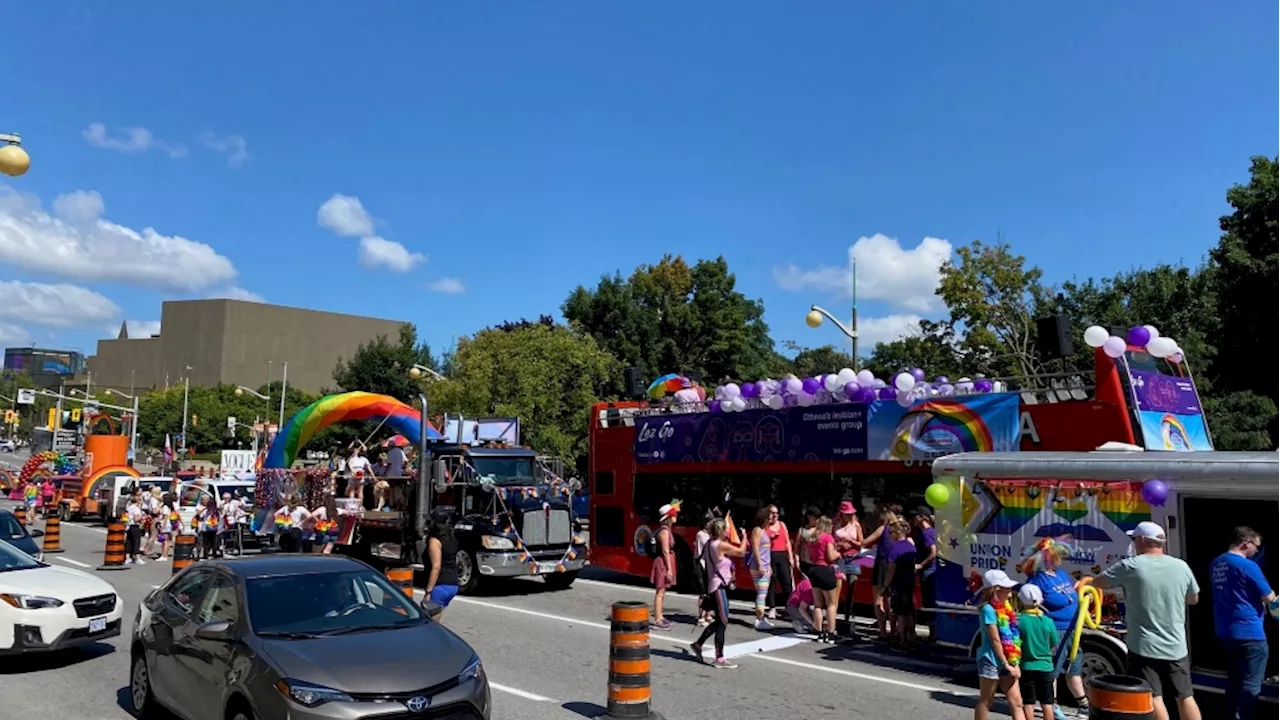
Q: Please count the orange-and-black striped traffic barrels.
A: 7